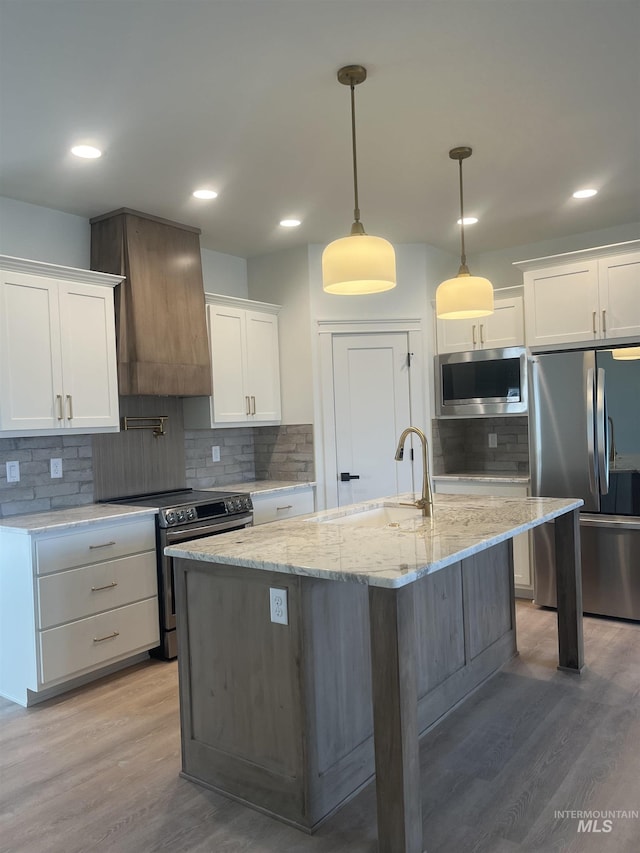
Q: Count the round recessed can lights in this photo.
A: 5